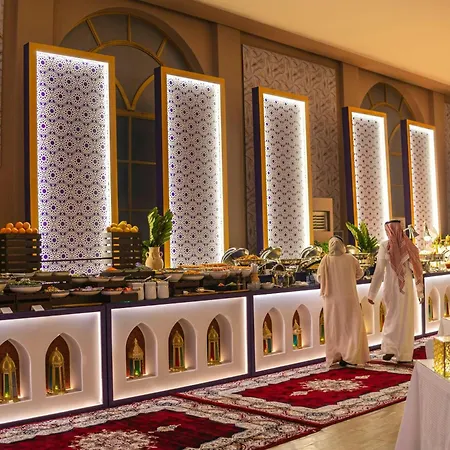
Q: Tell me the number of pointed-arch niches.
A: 12